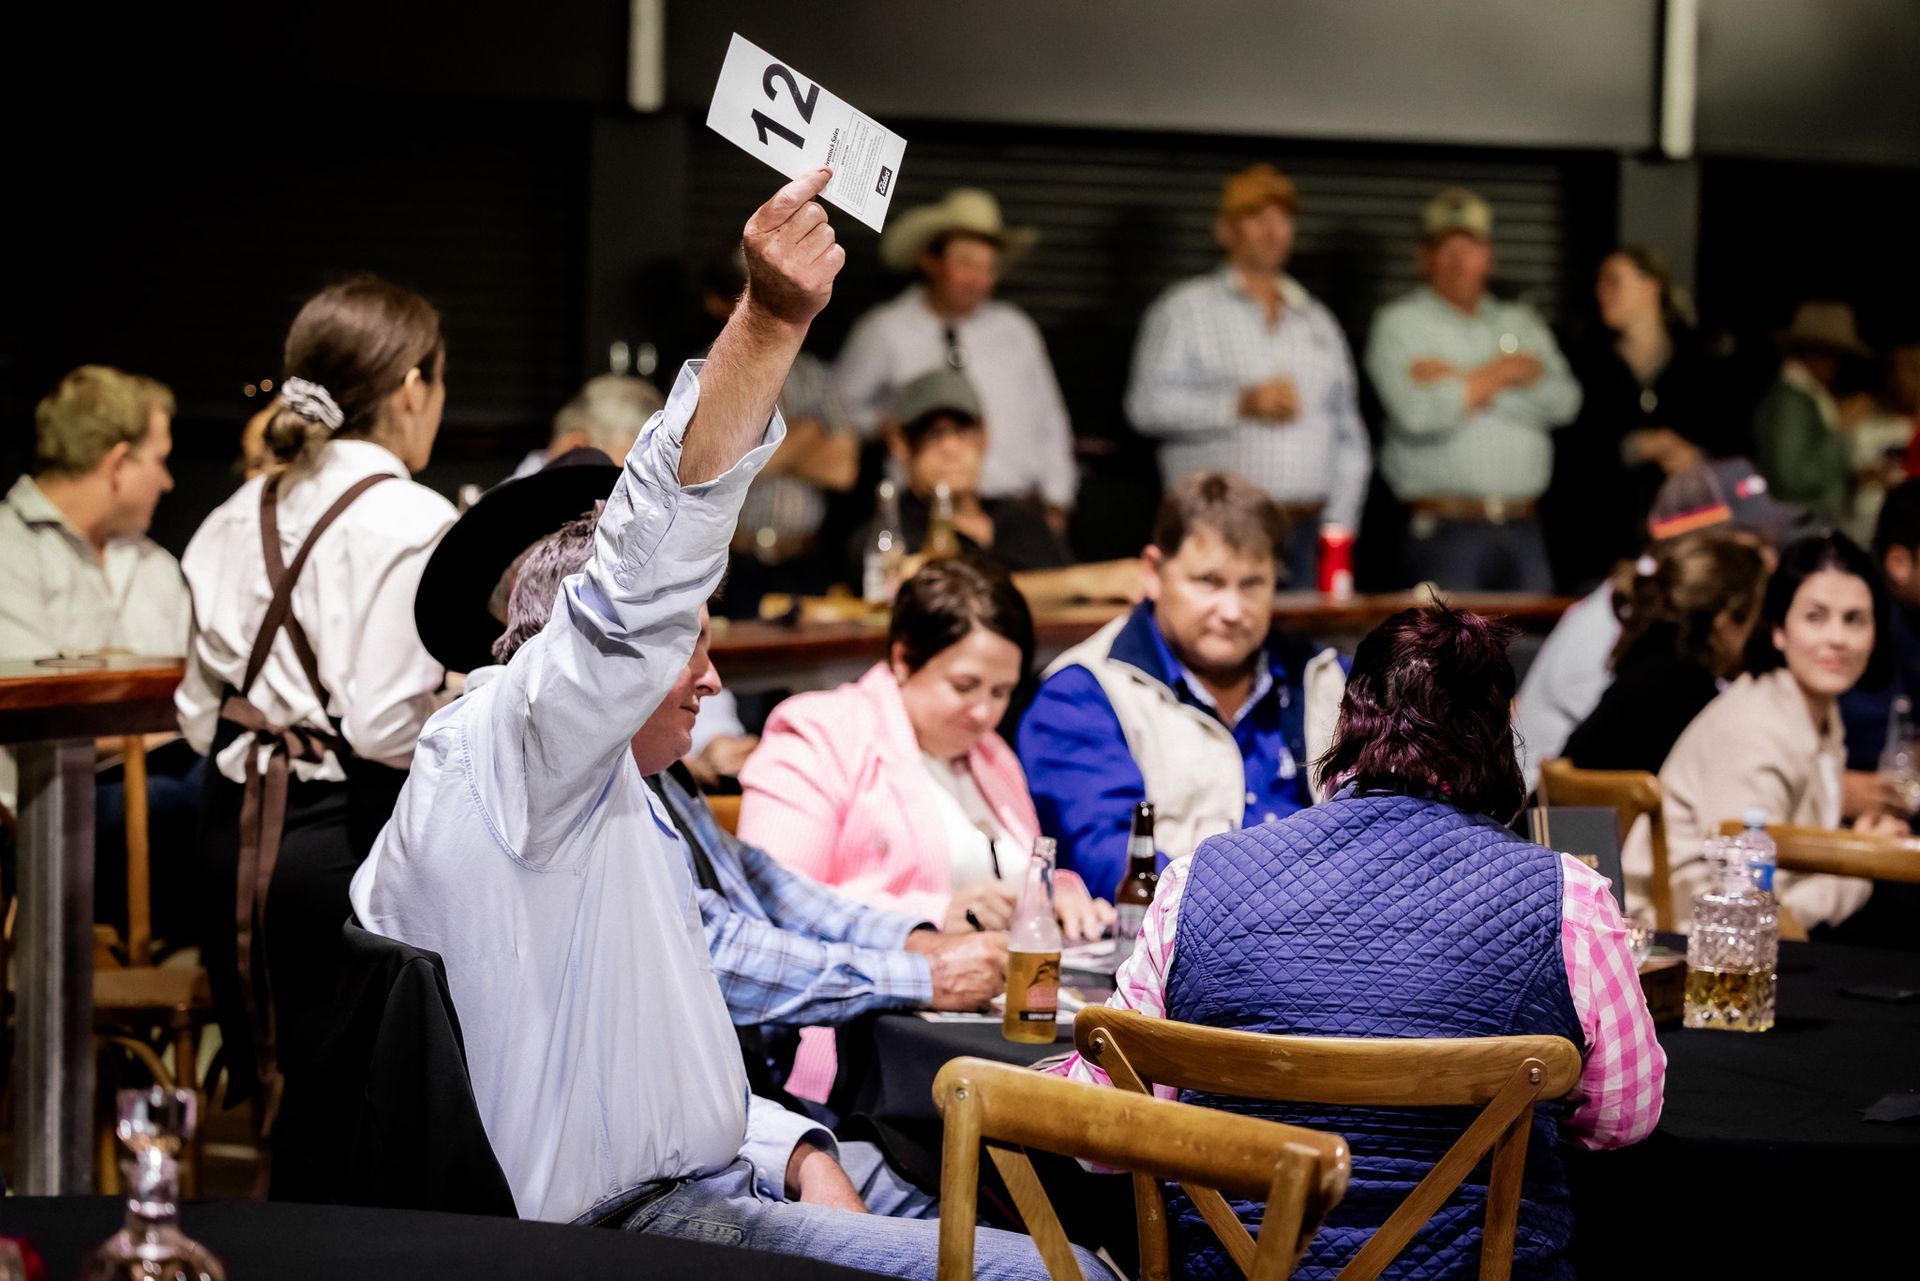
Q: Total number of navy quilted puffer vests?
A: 1